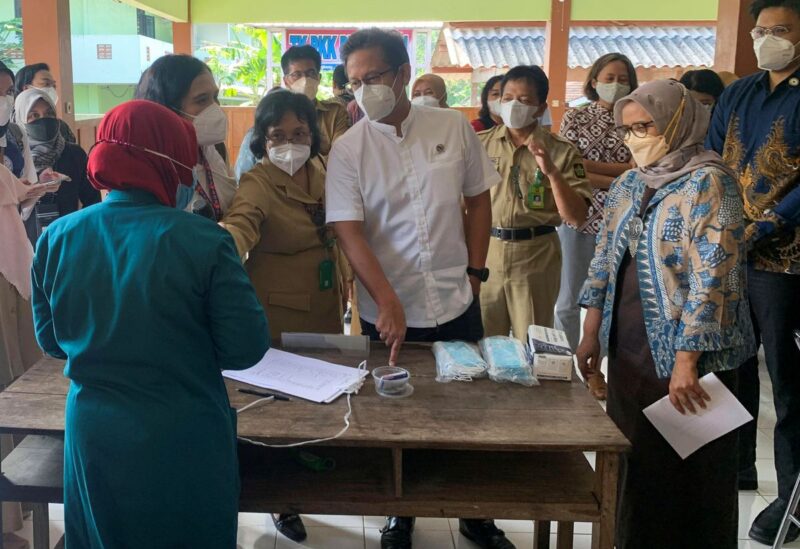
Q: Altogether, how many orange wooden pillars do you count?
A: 4